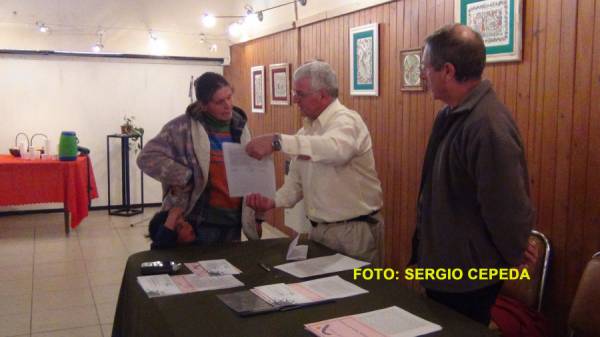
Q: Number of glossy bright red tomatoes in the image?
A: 0